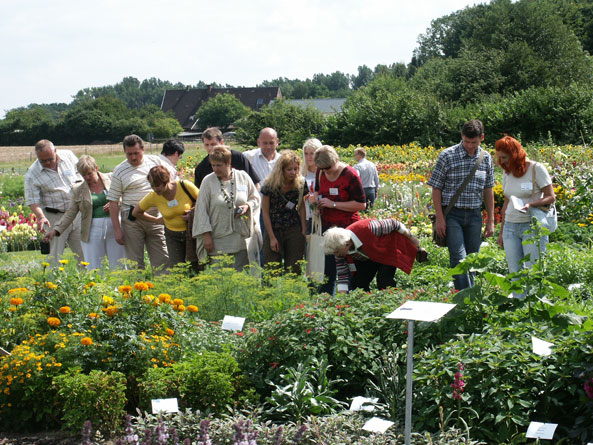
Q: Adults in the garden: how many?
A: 15